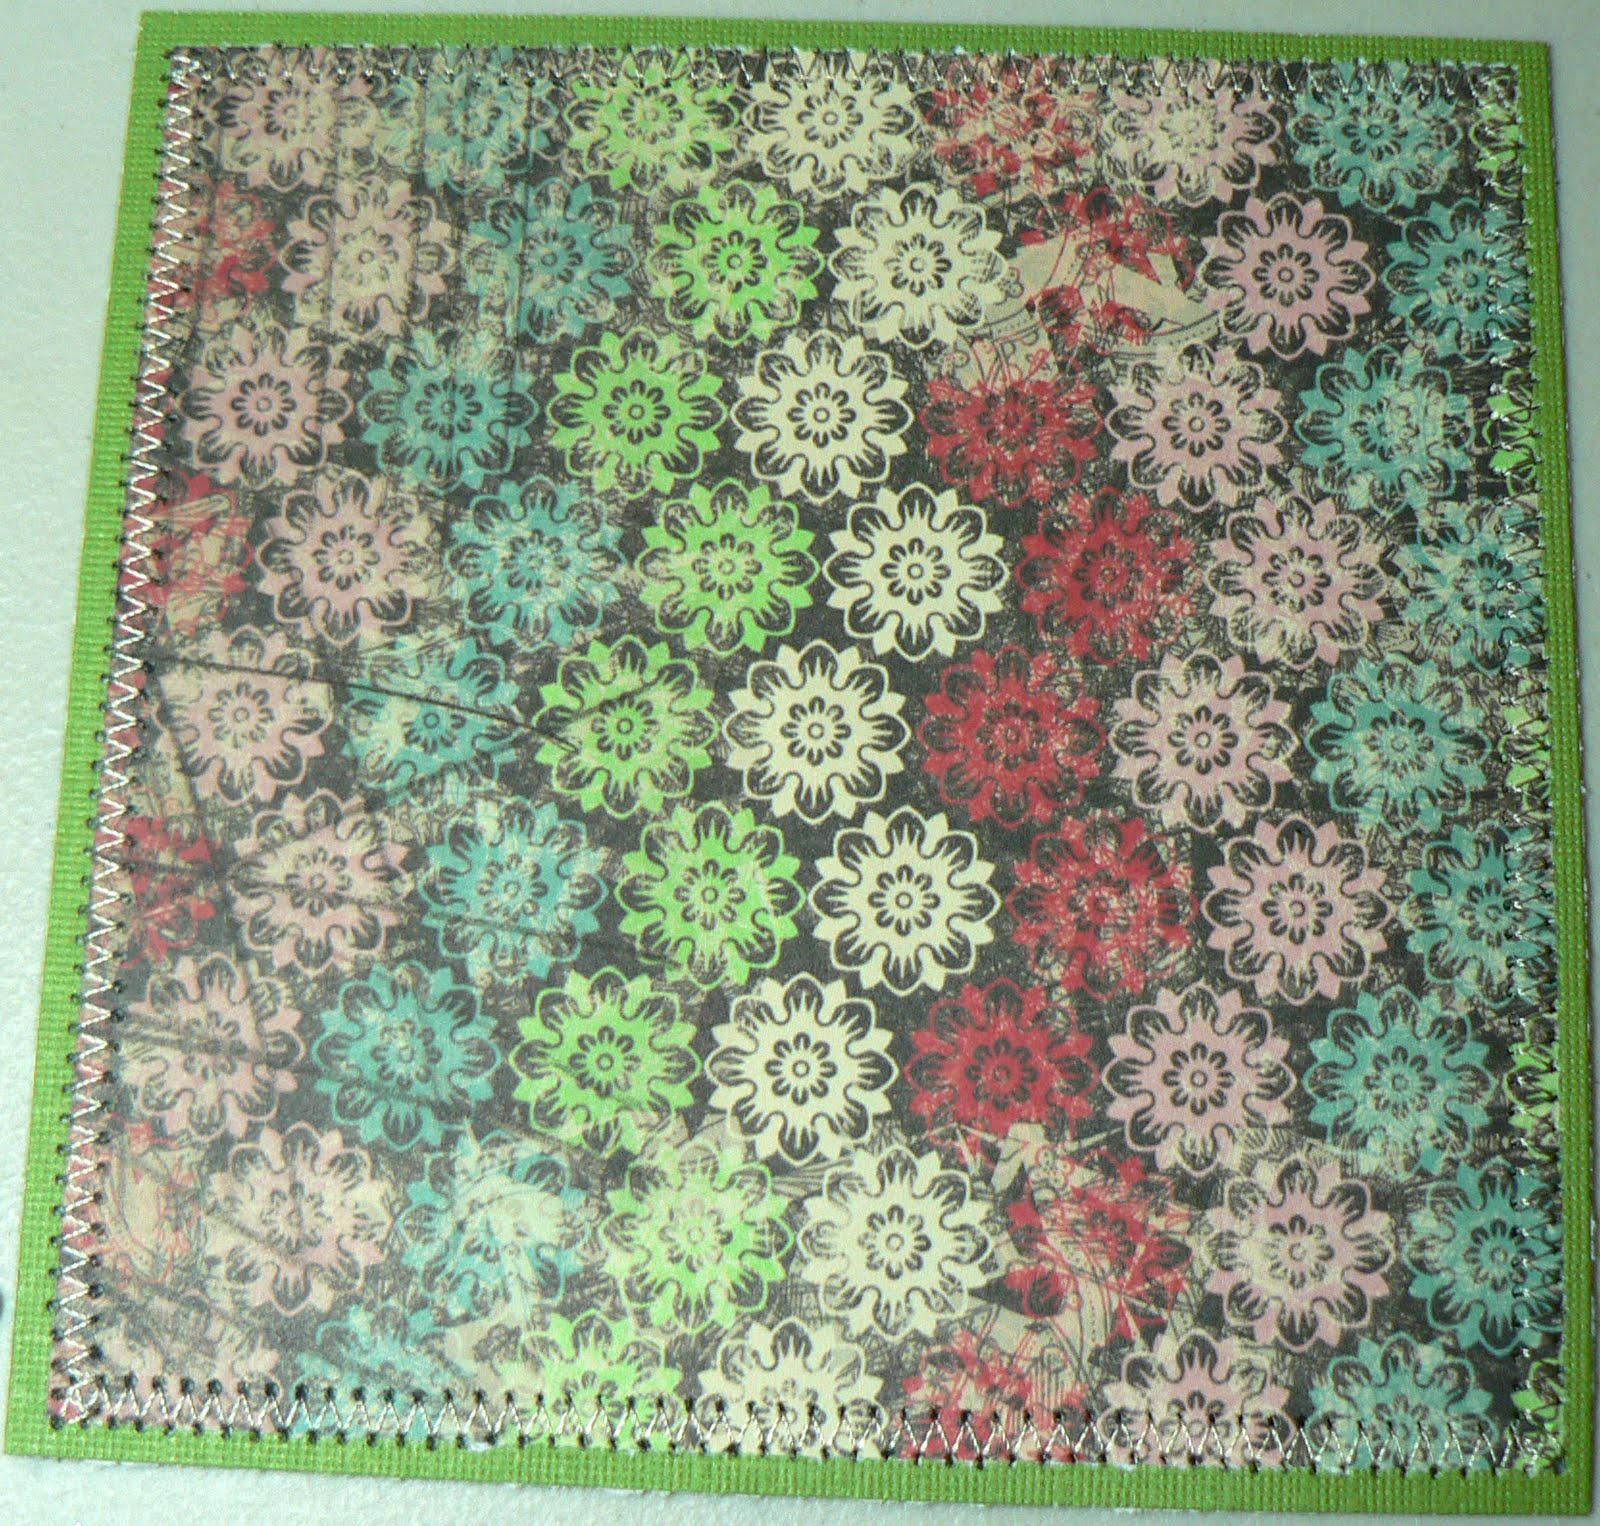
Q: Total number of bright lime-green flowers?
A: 9